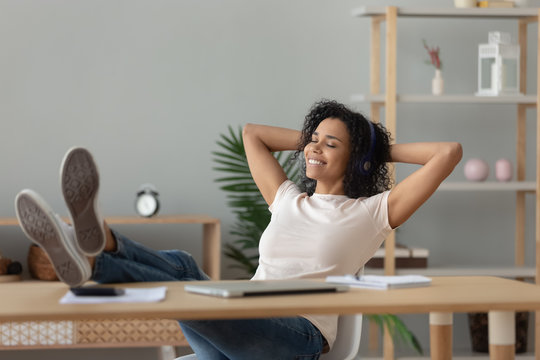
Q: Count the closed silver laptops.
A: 1